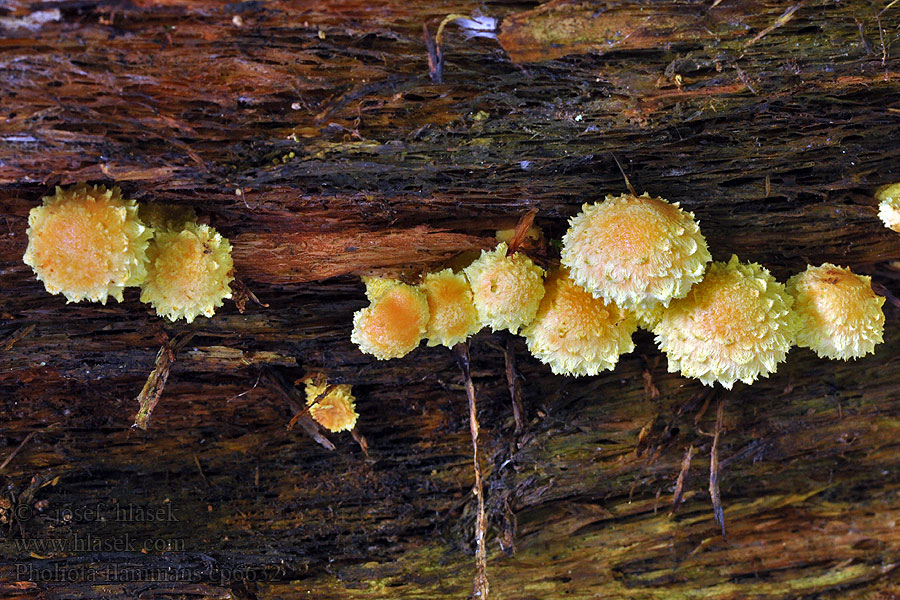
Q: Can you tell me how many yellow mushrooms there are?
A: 11